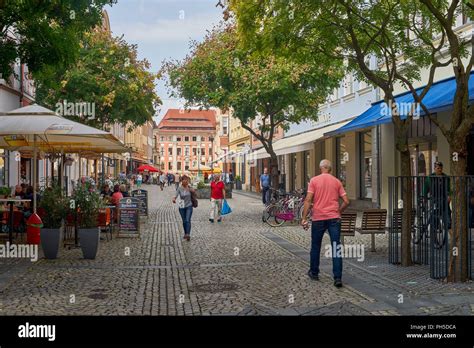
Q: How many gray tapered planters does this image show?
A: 2